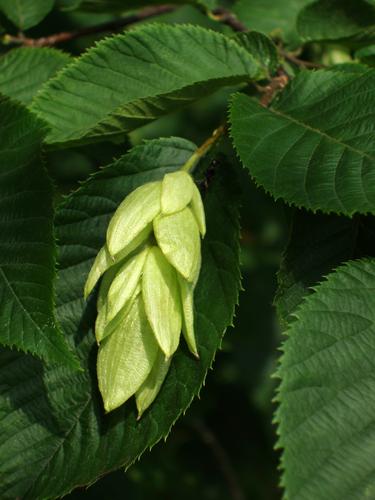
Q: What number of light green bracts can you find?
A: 11